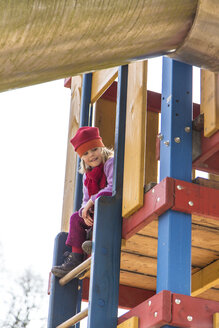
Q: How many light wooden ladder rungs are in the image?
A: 2